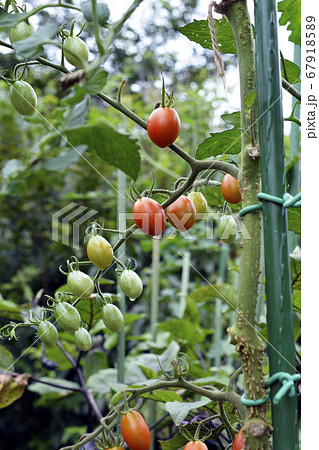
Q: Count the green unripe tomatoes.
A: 10